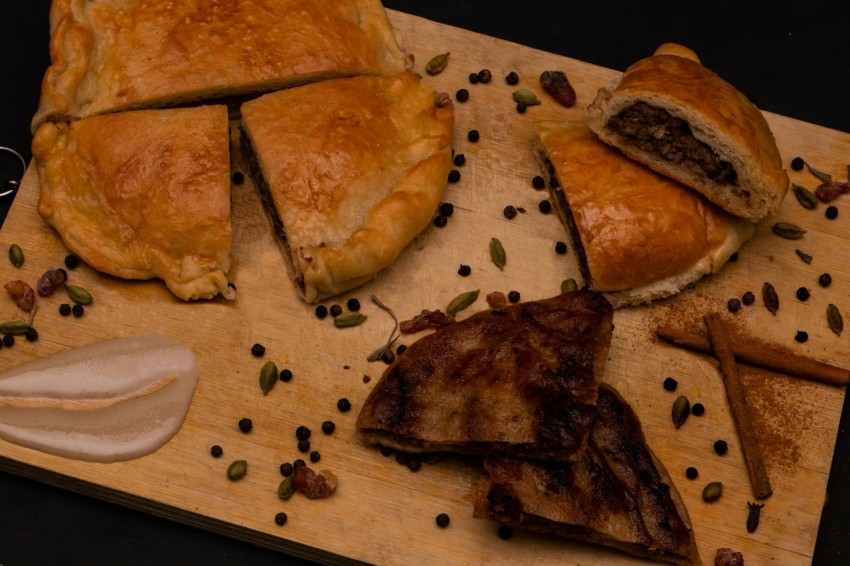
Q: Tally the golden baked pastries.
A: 5